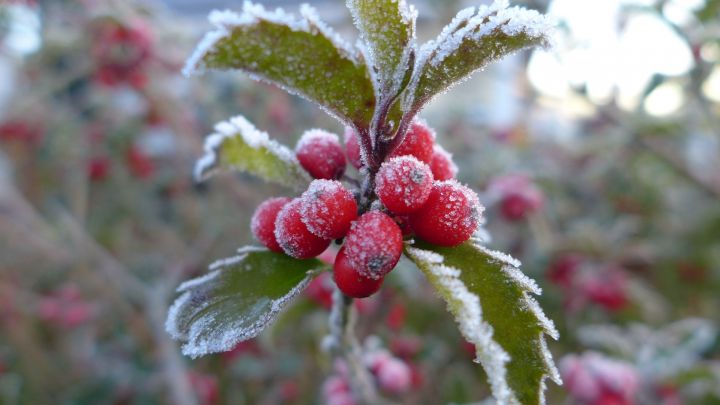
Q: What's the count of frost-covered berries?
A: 11